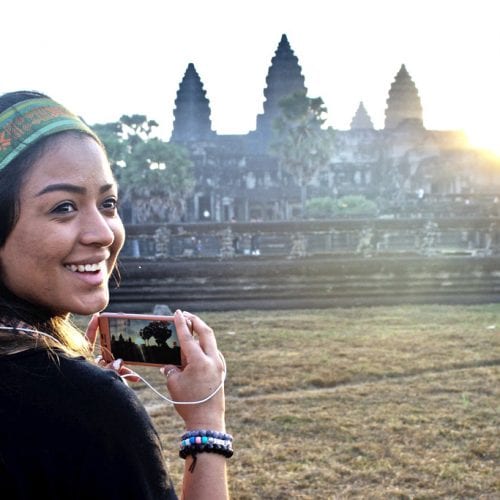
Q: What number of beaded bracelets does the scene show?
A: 3